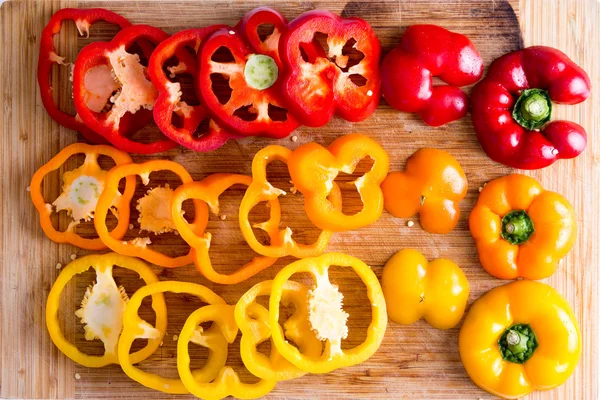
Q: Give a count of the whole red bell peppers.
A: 1